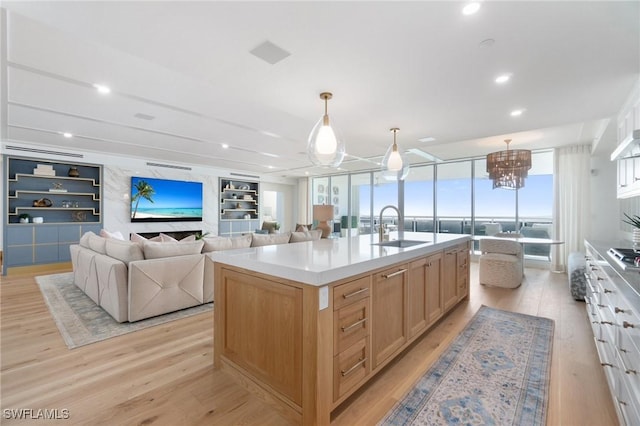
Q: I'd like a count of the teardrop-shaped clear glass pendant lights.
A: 2